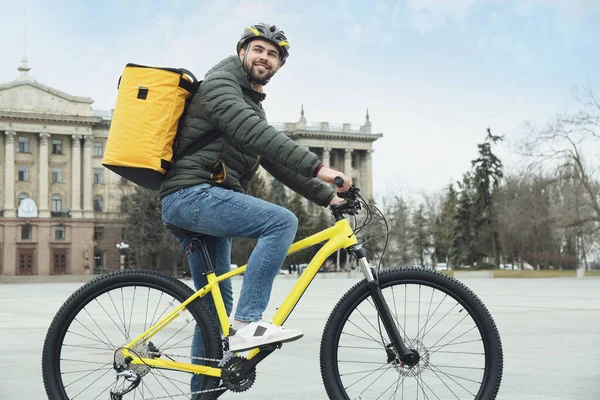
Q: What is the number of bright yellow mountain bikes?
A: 1